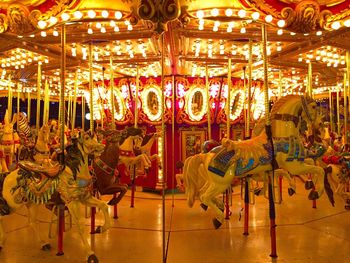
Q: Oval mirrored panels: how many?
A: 4